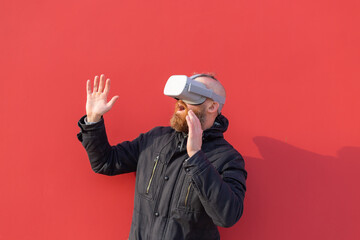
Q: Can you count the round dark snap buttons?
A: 3